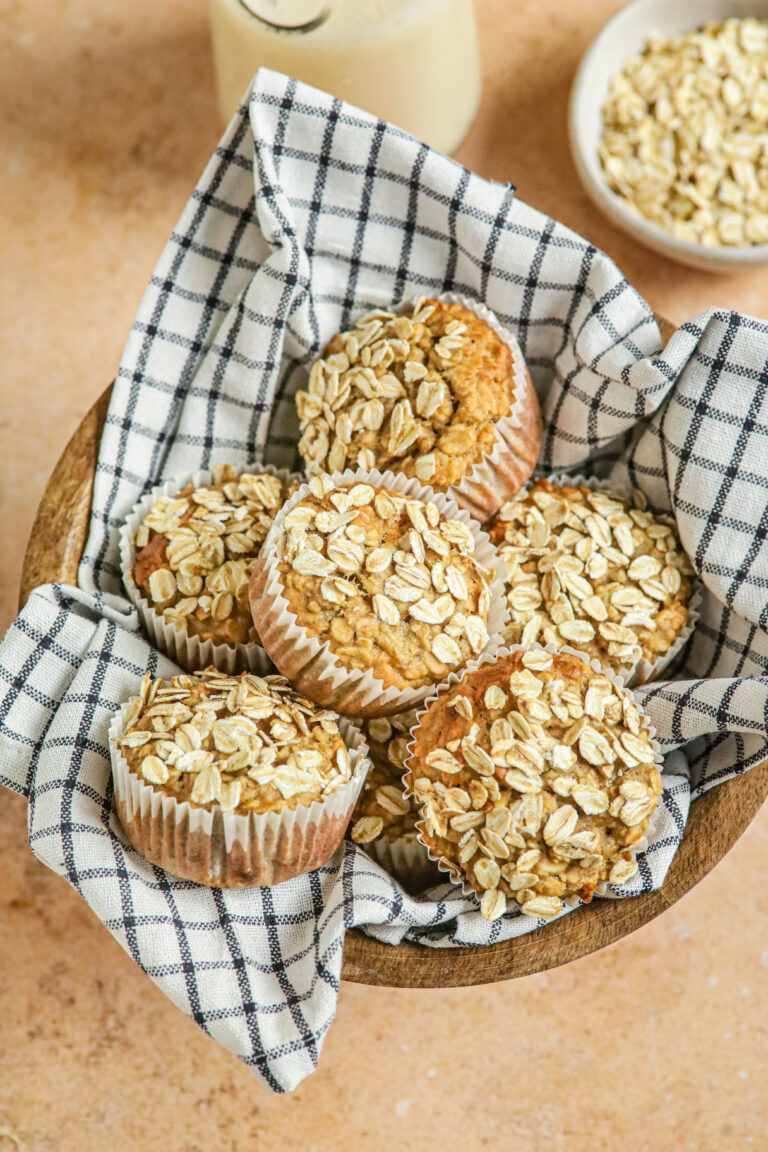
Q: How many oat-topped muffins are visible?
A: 7